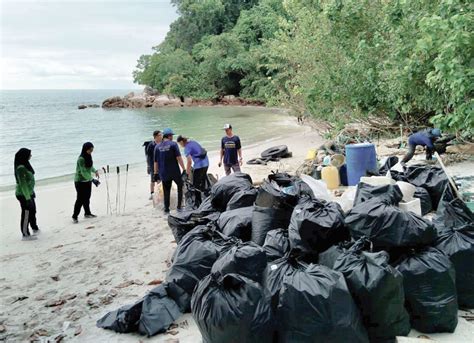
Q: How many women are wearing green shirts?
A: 2